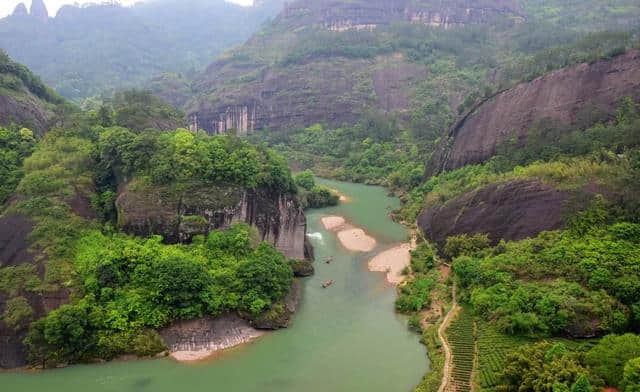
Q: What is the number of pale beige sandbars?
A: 3